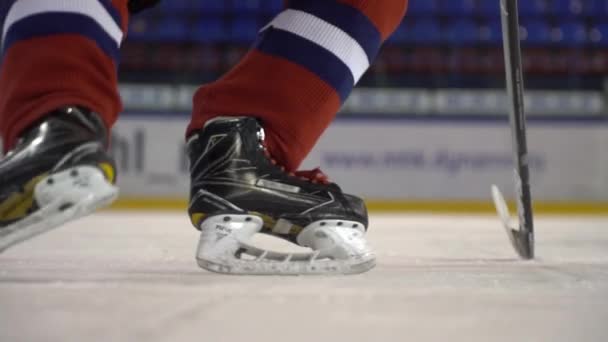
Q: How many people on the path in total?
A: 1